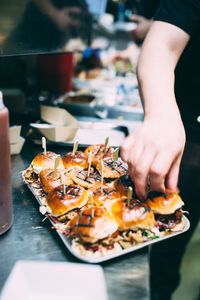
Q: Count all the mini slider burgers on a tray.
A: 12